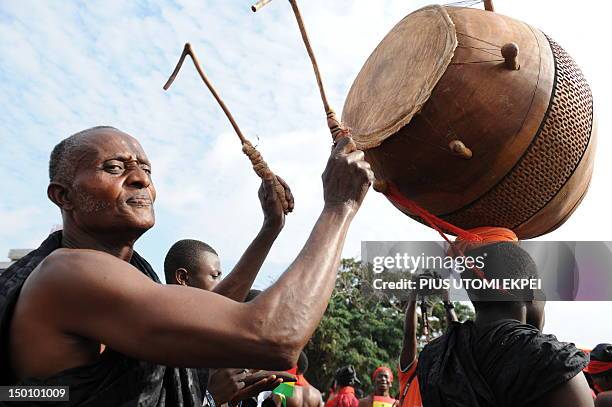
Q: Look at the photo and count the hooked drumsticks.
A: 2